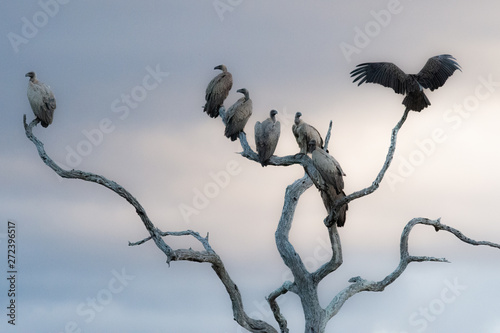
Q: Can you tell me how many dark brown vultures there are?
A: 1